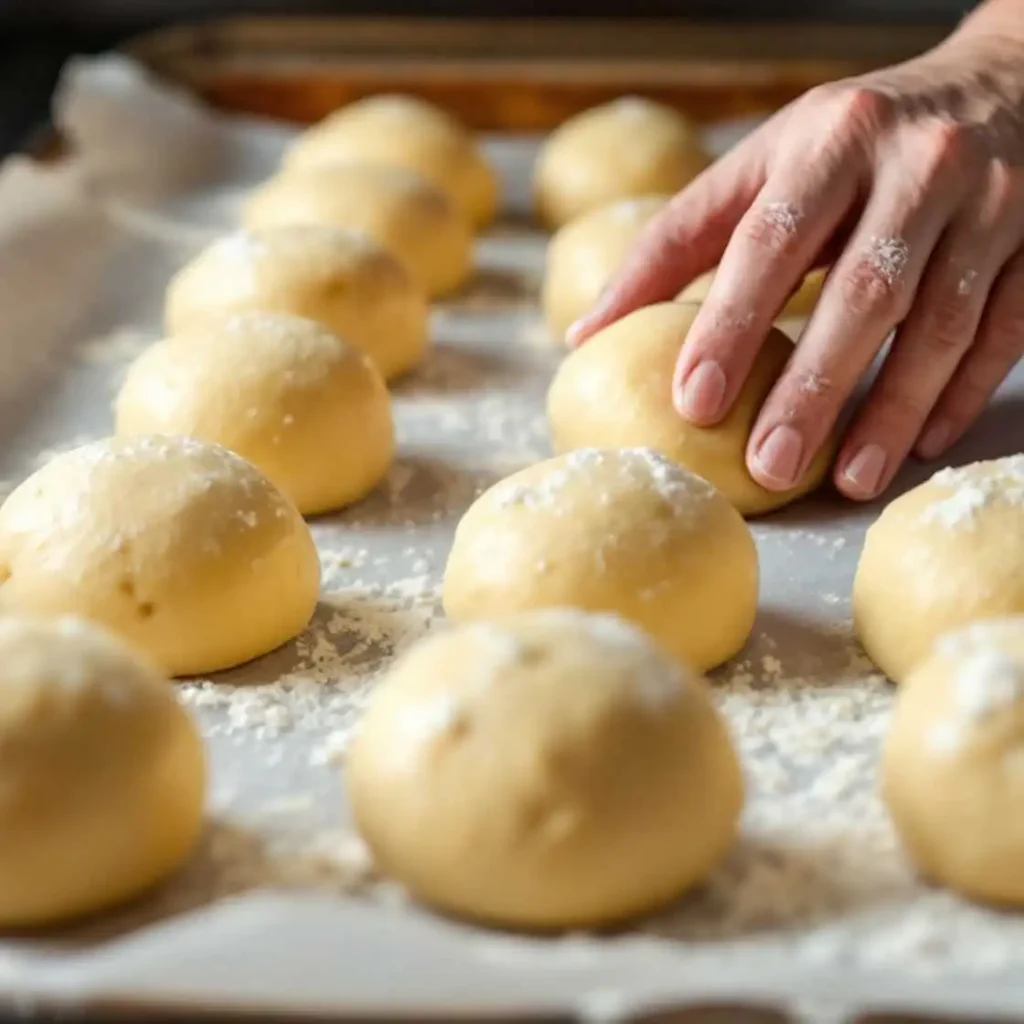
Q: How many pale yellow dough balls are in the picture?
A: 14